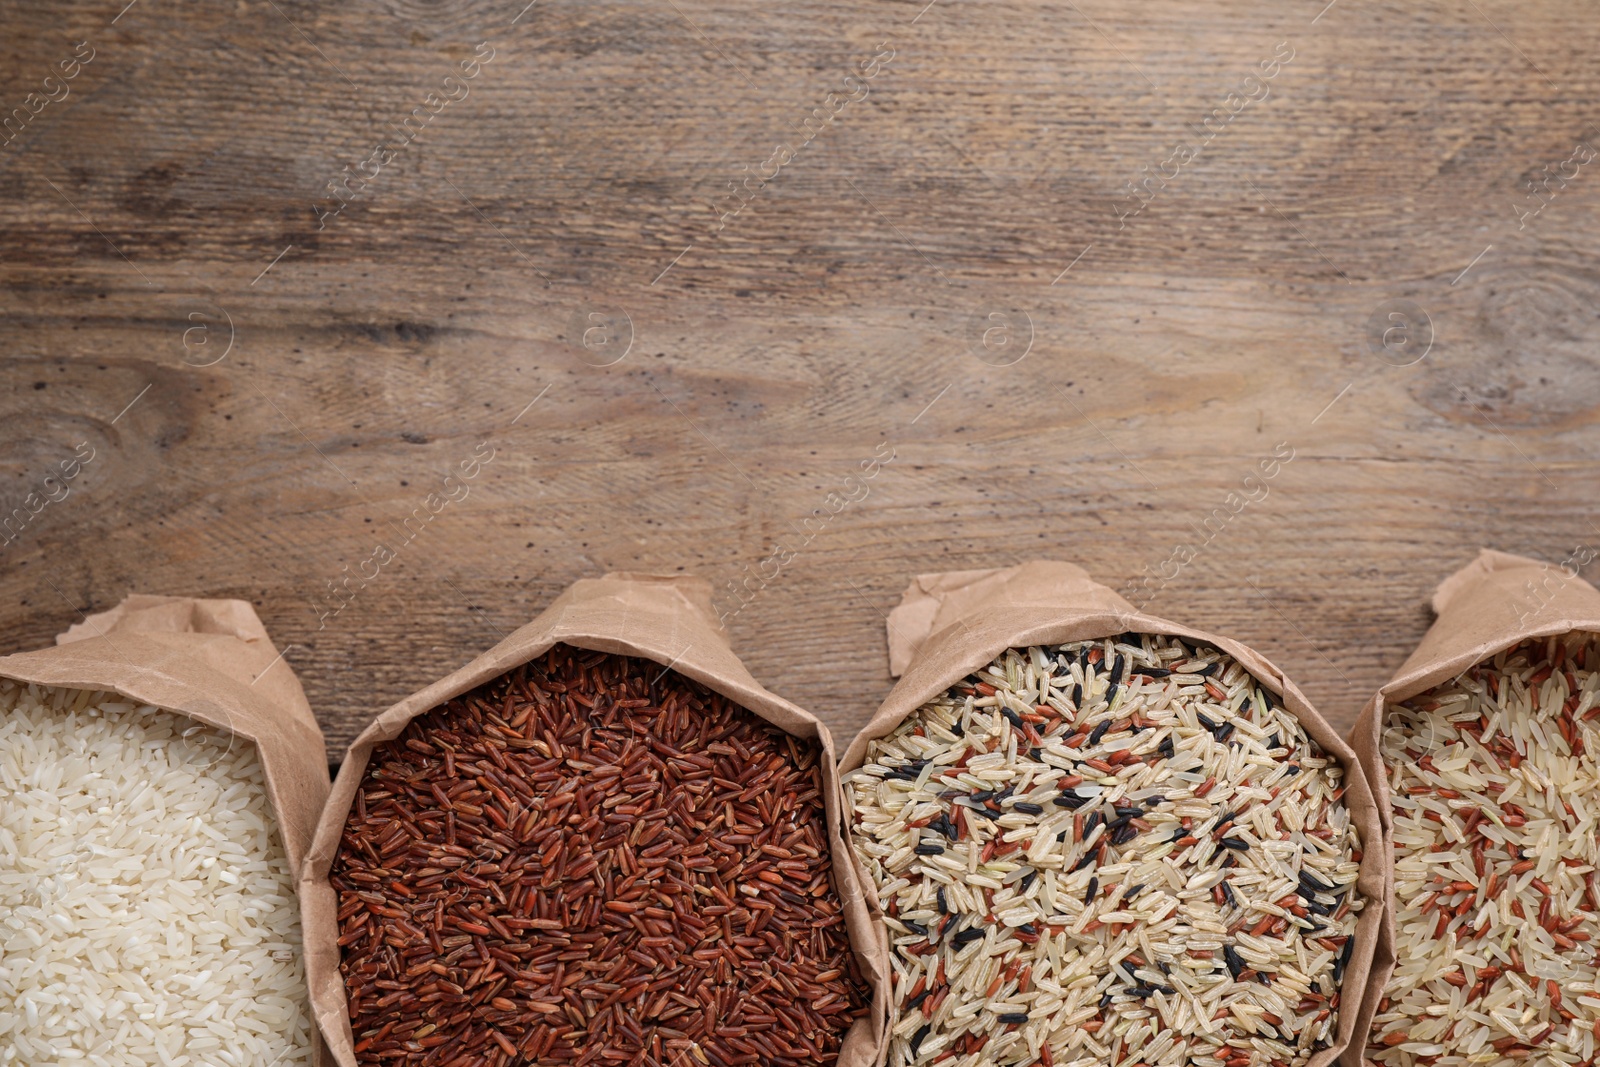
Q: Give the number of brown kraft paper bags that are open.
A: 4